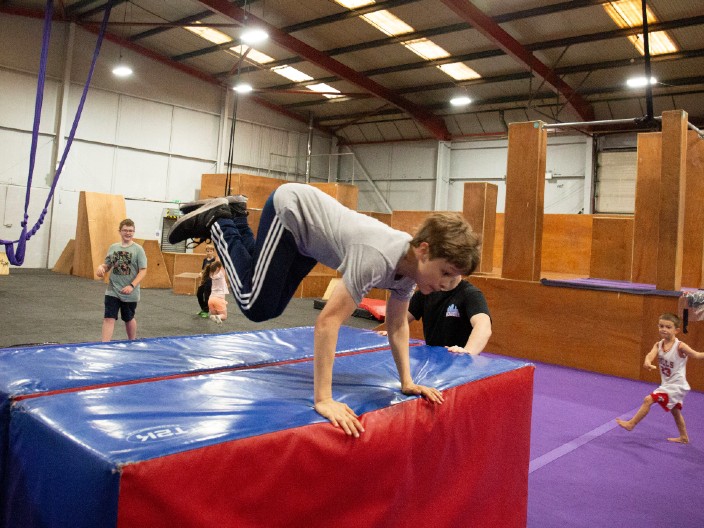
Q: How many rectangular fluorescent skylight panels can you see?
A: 10